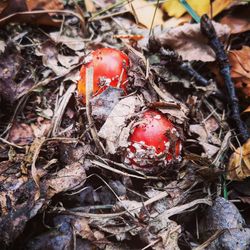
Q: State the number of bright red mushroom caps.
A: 2